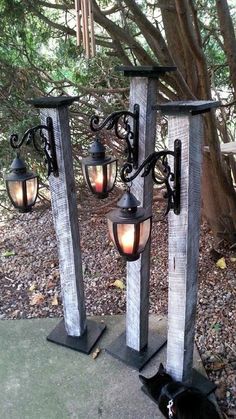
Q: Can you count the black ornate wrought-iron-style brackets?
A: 3